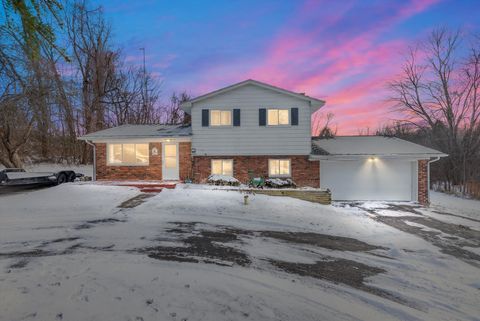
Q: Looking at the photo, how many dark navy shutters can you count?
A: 4